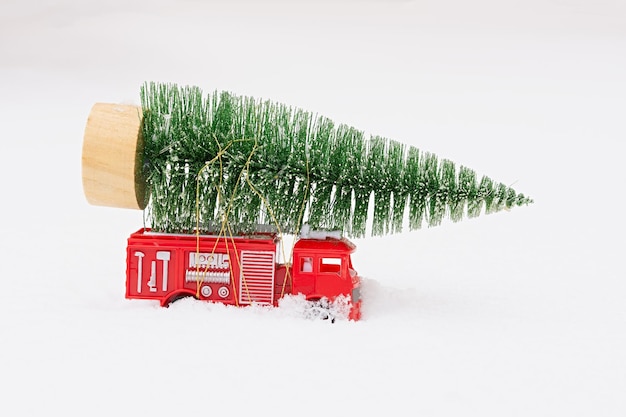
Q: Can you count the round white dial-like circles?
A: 2